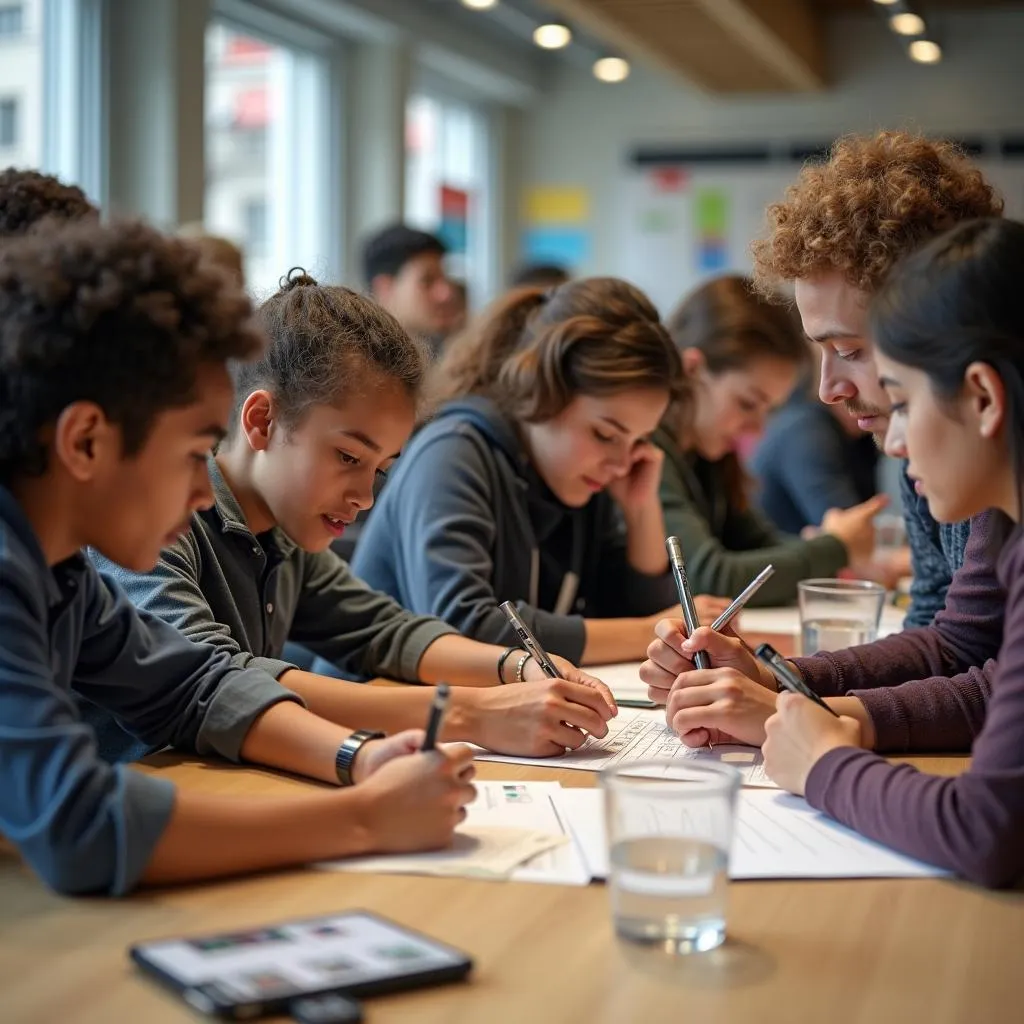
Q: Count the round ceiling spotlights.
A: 6